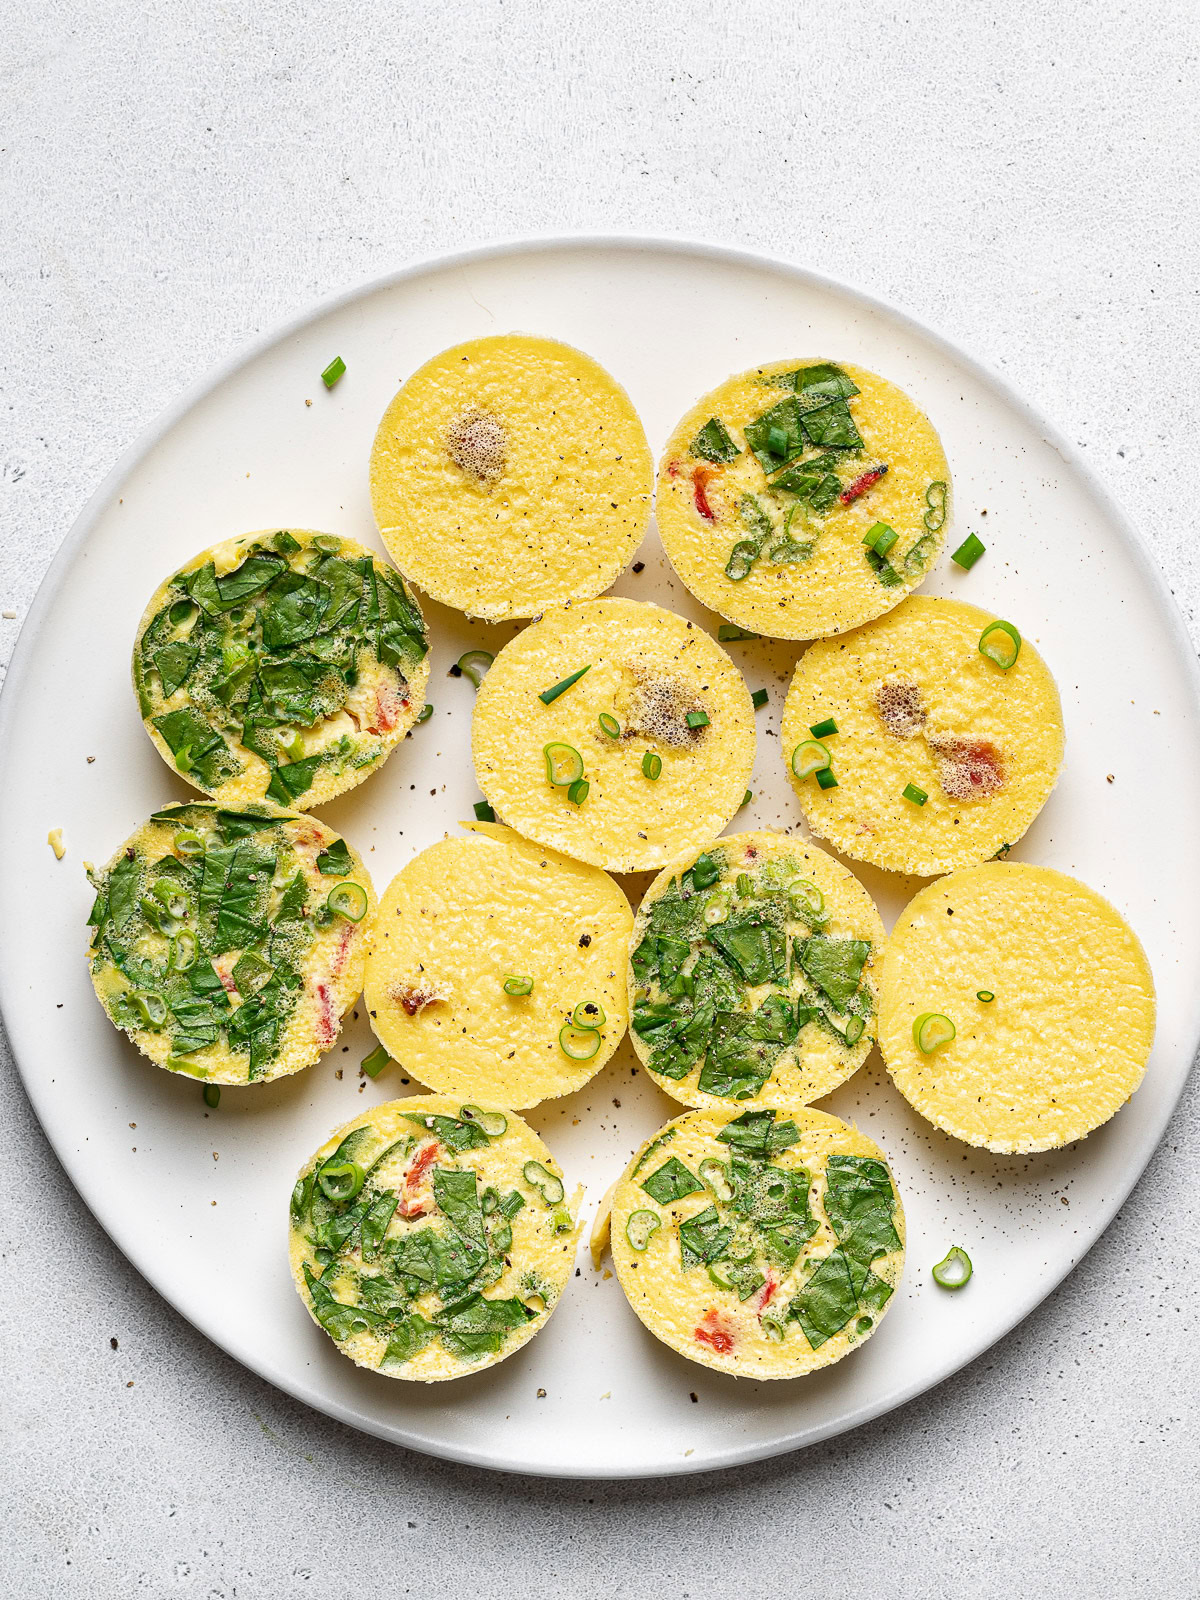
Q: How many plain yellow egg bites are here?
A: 5